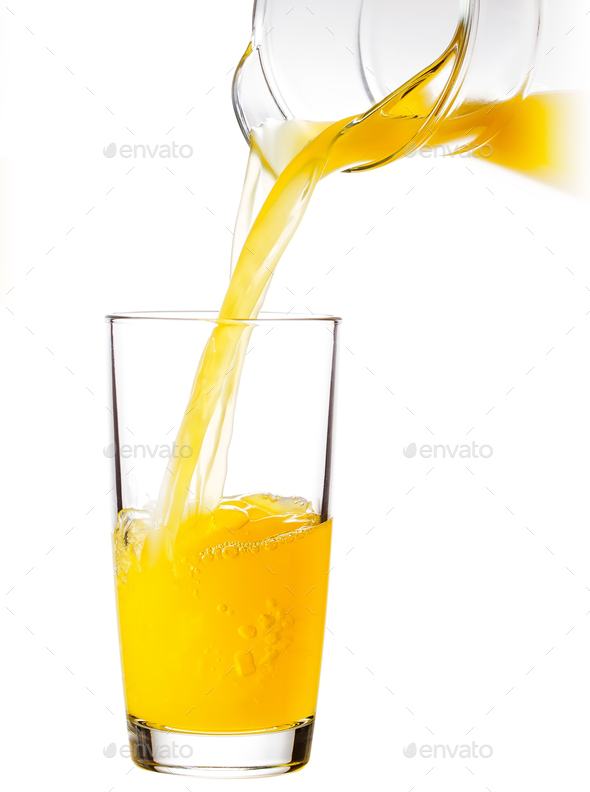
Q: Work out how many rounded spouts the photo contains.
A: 1